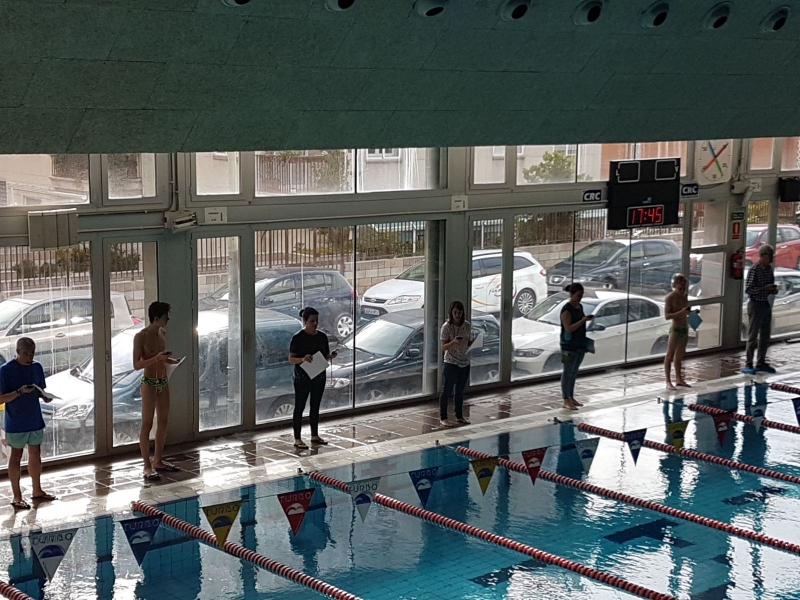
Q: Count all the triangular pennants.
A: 14